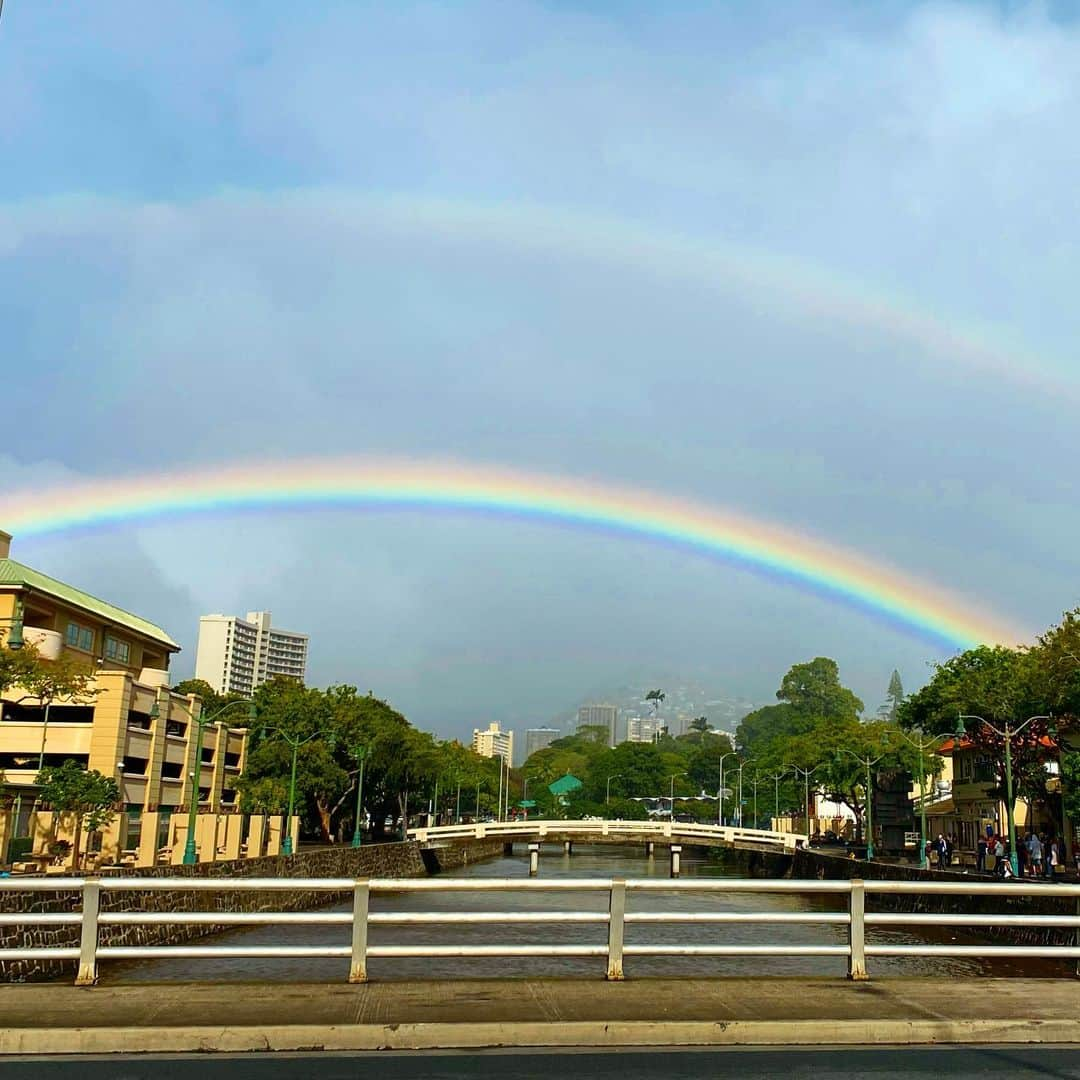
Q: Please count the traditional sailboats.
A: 0